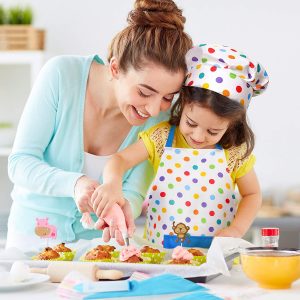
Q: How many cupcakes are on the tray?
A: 8